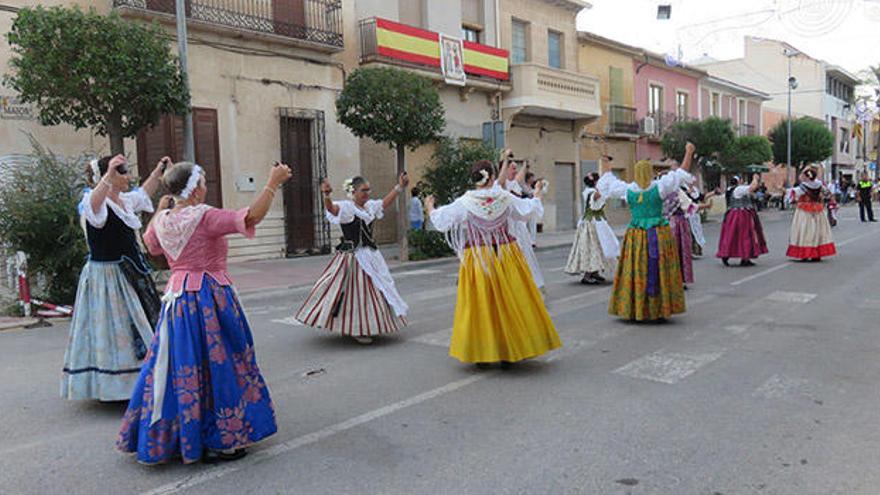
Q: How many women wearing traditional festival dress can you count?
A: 11